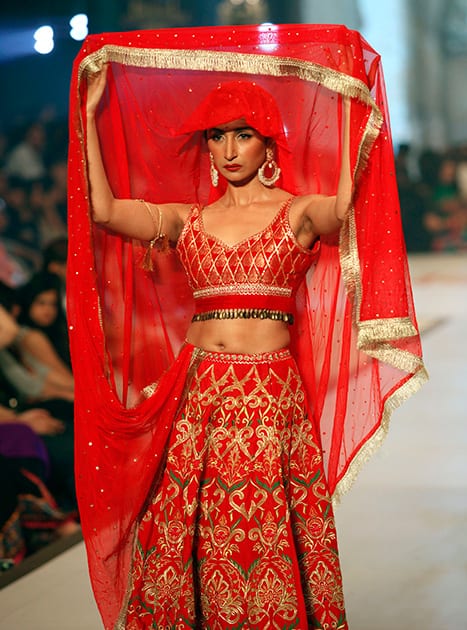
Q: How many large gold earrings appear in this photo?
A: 2